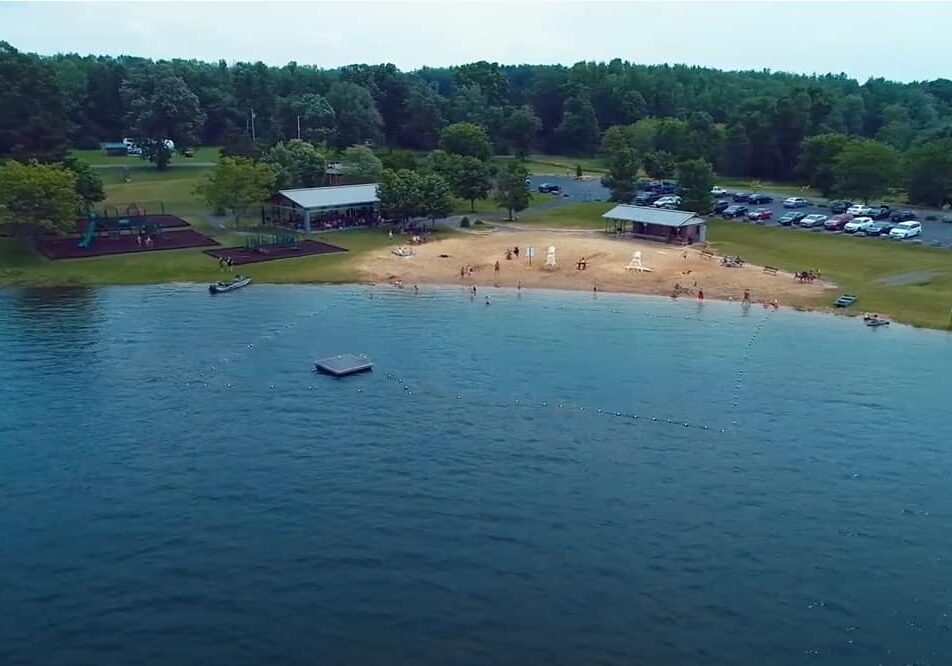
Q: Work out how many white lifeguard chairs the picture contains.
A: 2